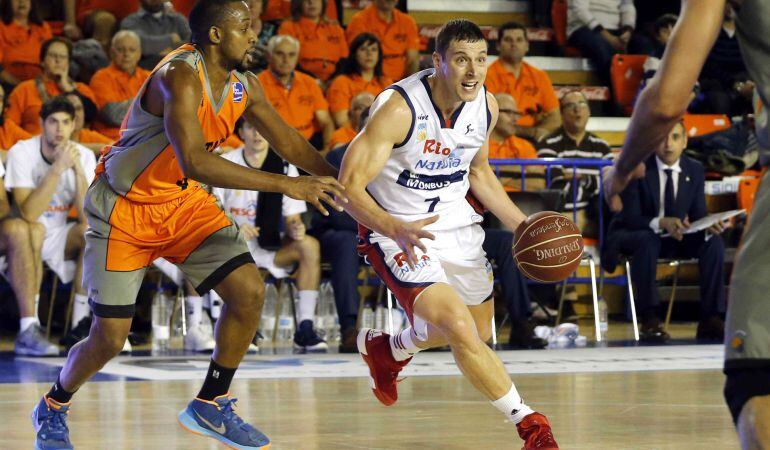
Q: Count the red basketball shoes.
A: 2